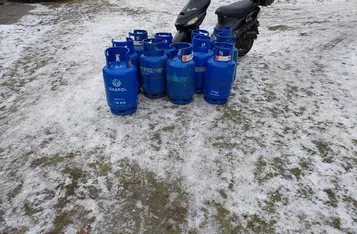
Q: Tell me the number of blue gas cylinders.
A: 11